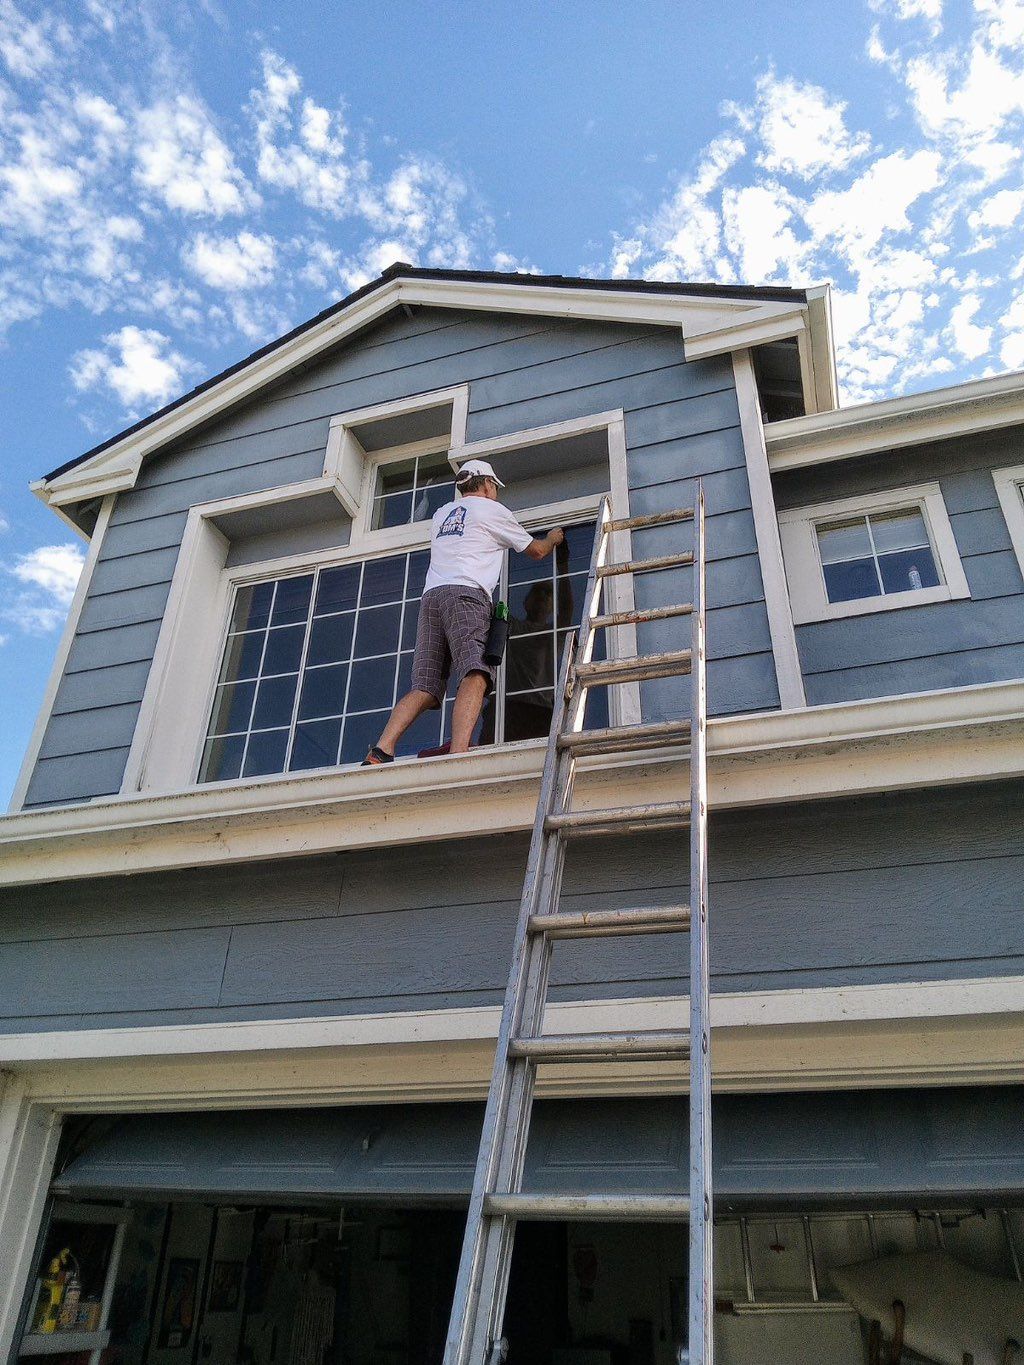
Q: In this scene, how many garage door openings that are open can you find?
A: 1